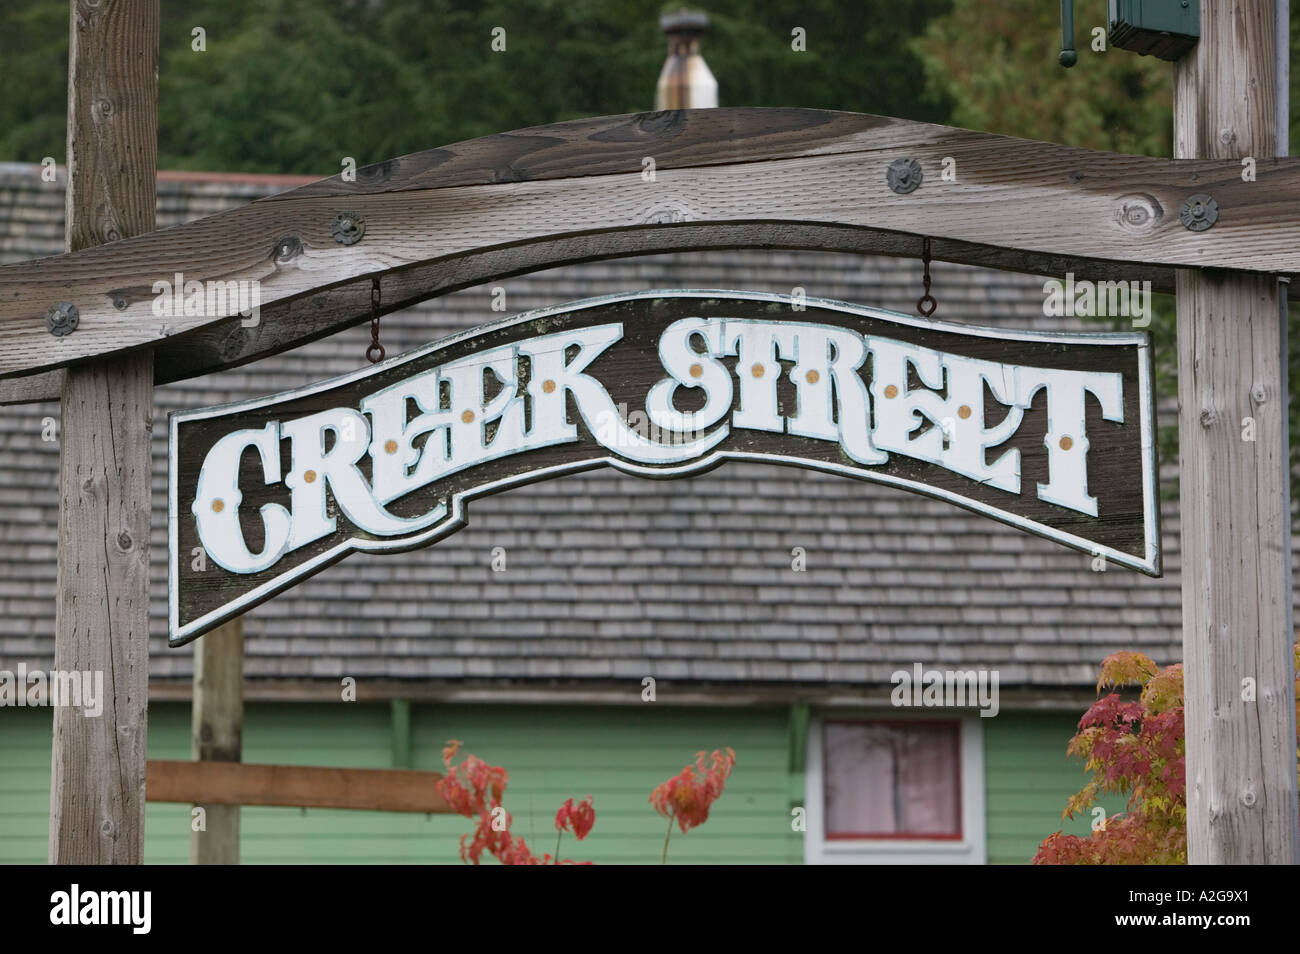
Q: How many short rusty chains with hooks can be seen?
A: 2